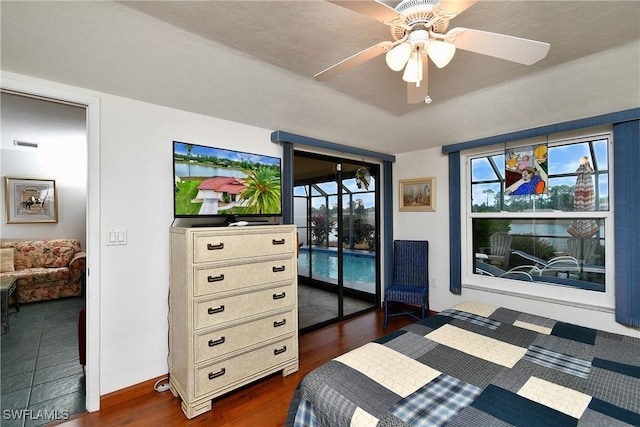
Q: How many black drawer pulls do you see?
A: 10